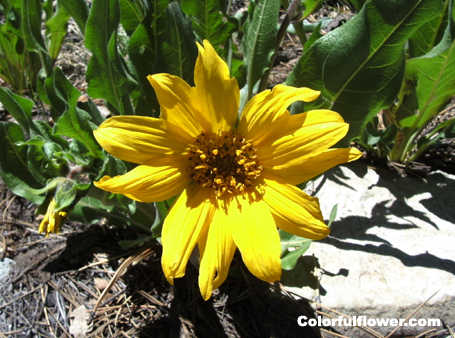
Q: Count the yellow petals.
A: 11